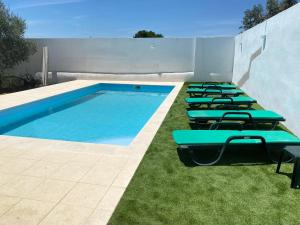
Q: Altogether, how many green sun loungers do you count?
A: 5